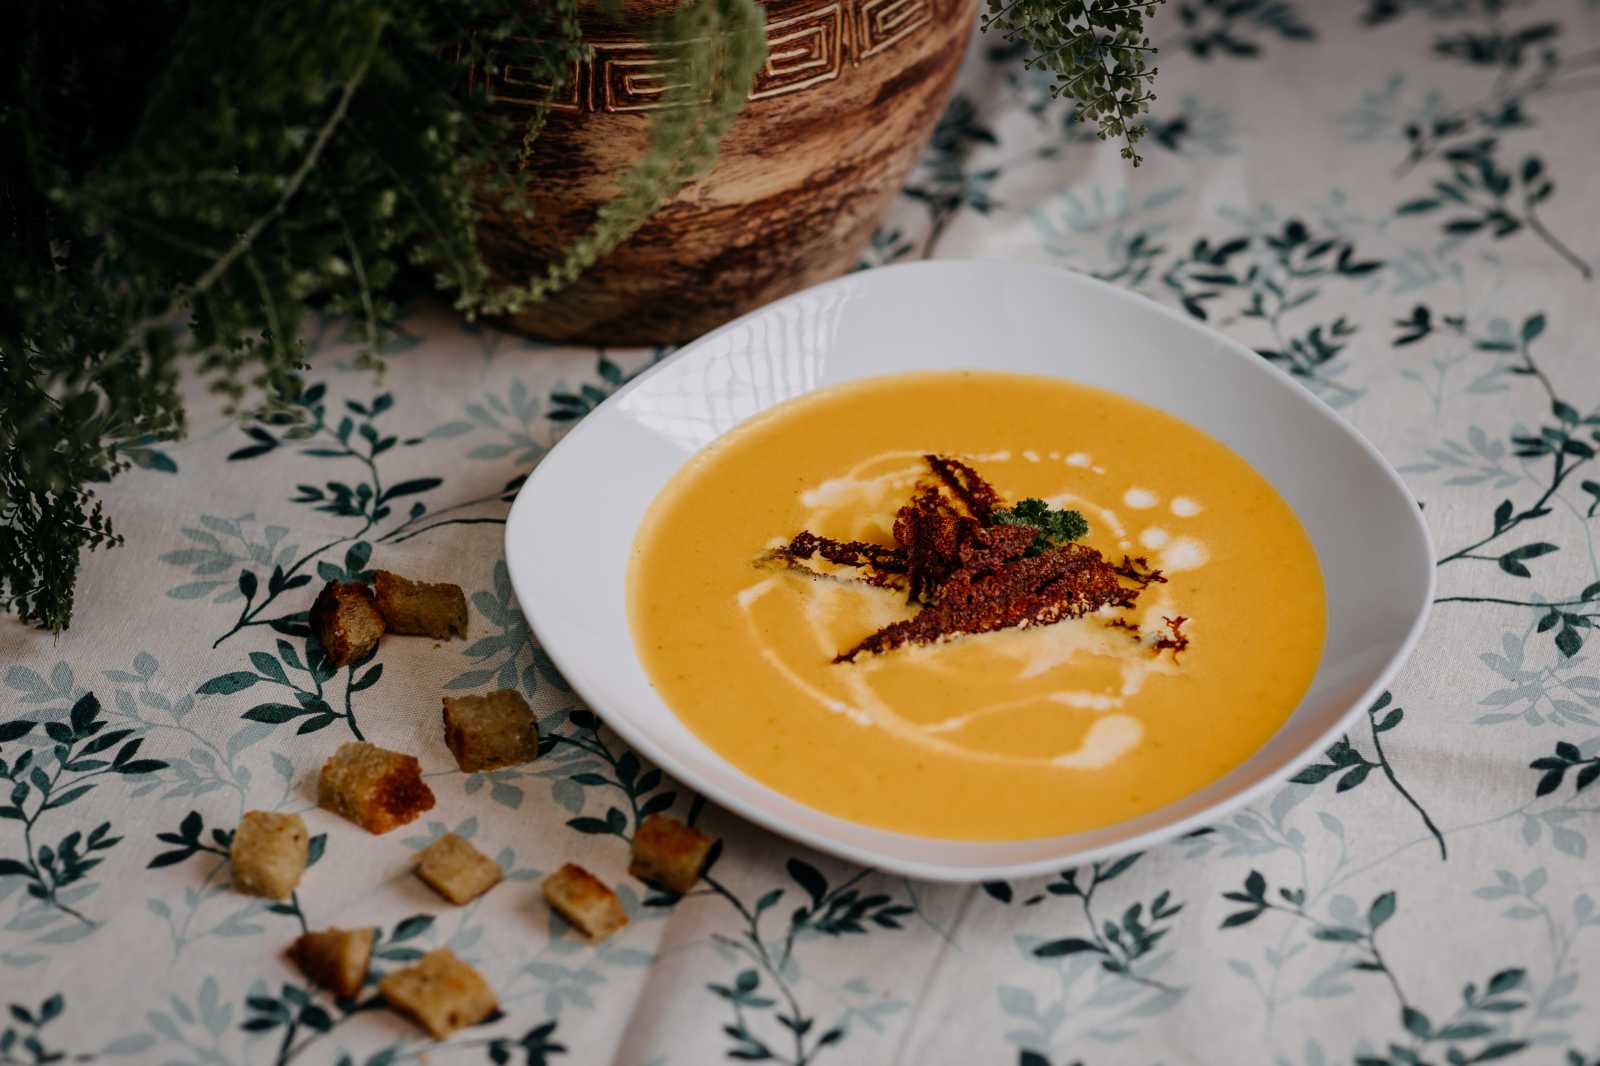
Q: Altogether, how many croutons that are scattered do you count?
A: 10